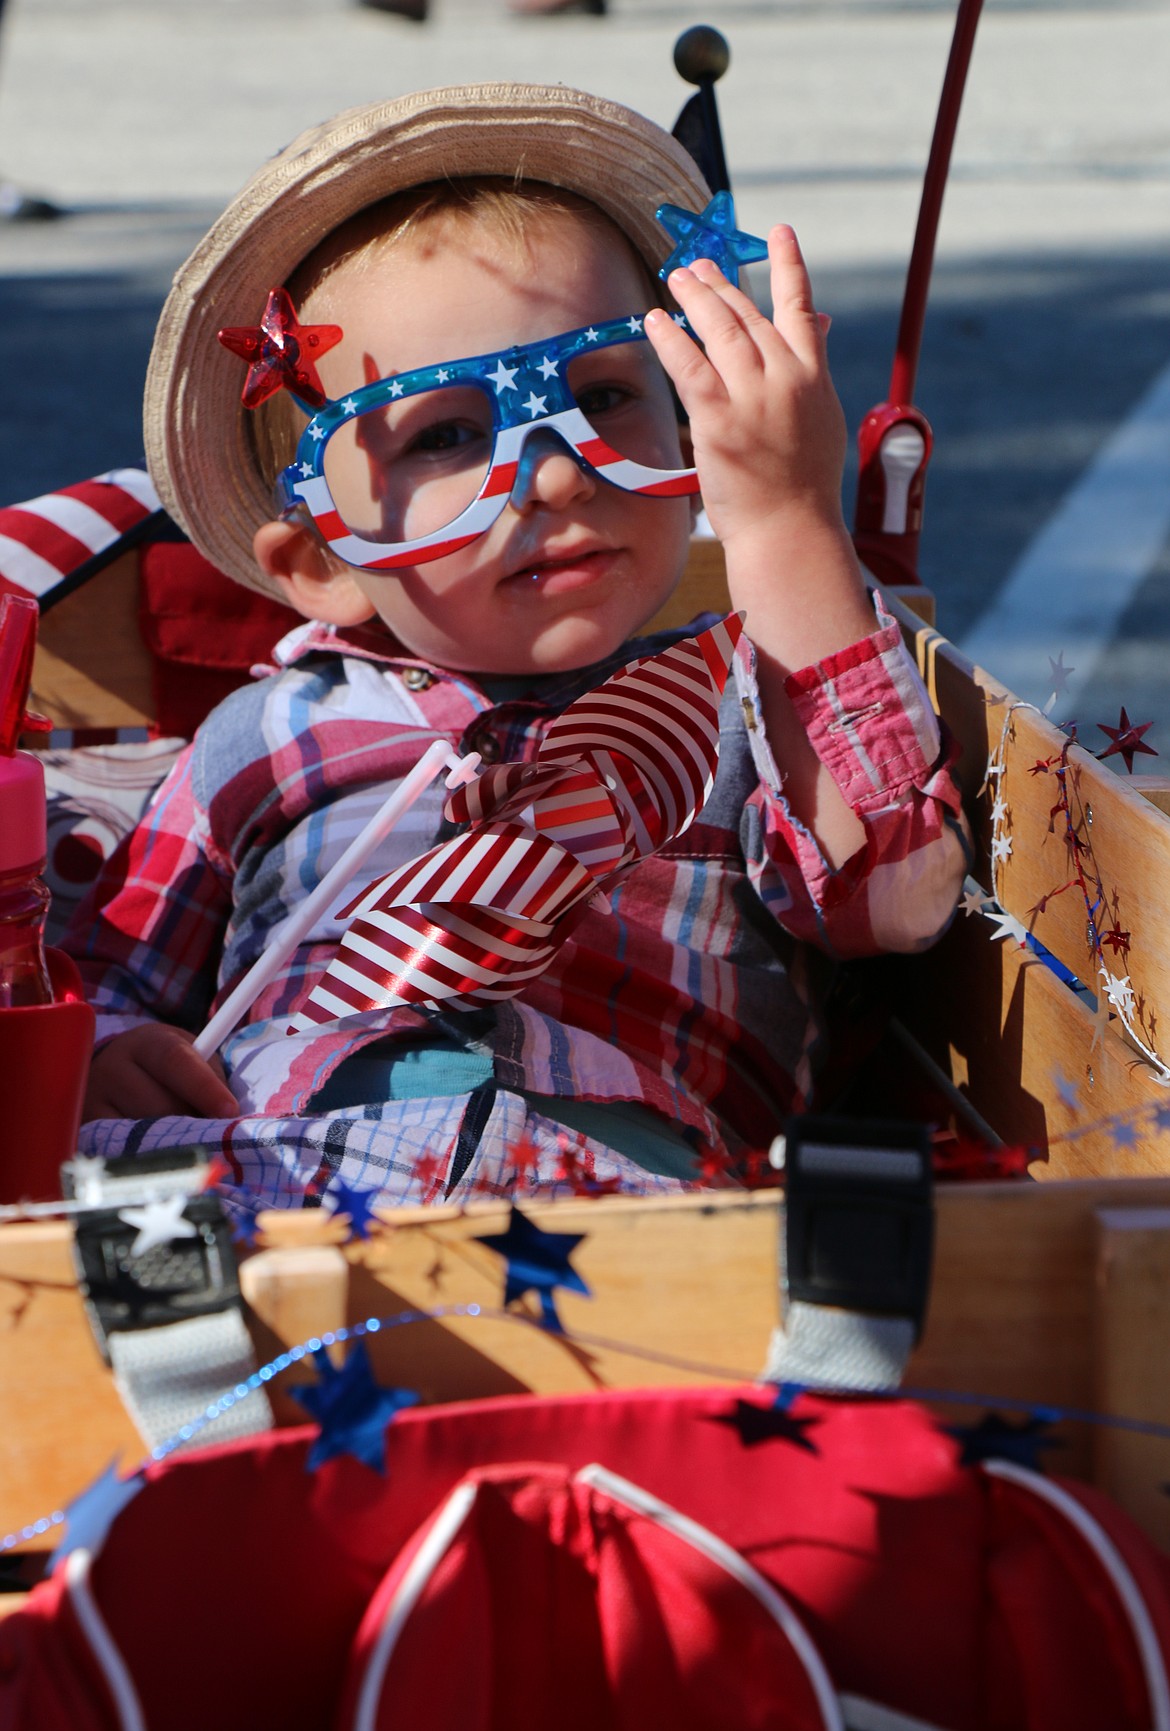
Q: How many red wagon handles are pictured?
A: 1